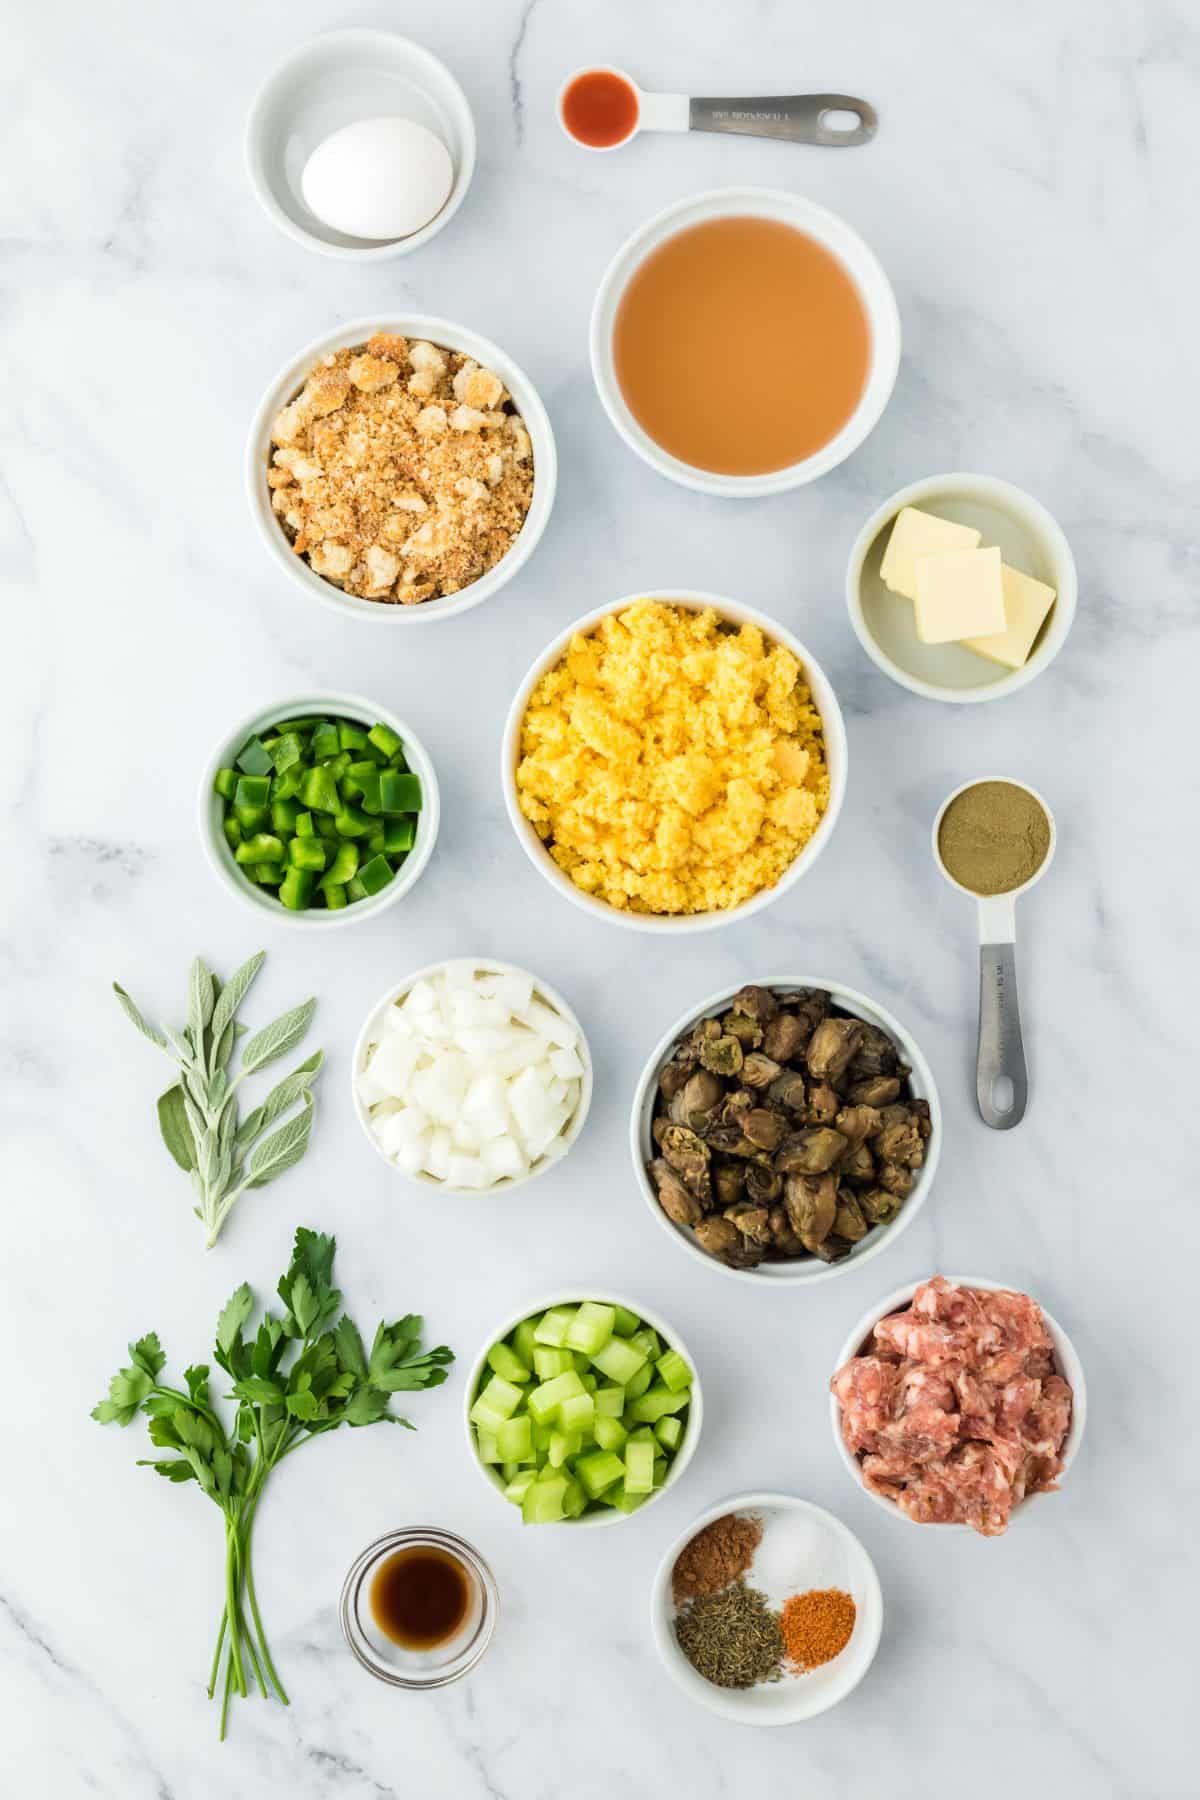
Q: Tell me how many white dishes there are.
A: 11